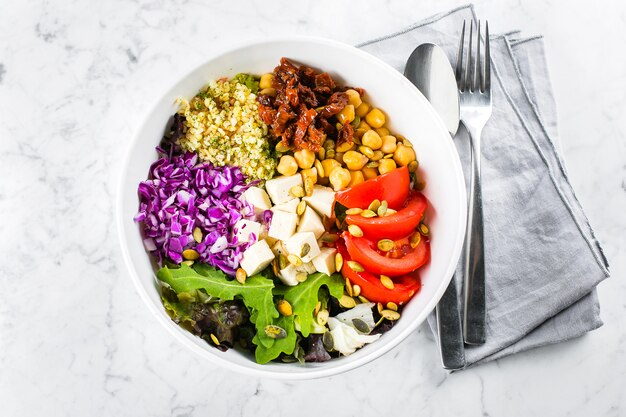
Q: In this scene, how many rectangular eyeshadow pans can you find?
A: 0